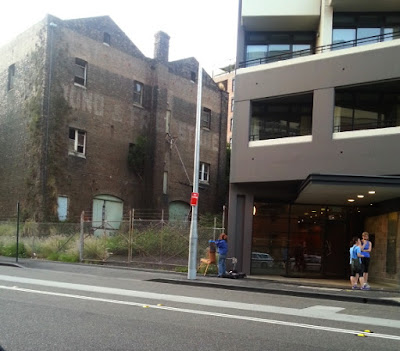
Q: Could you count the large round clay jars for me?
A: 0